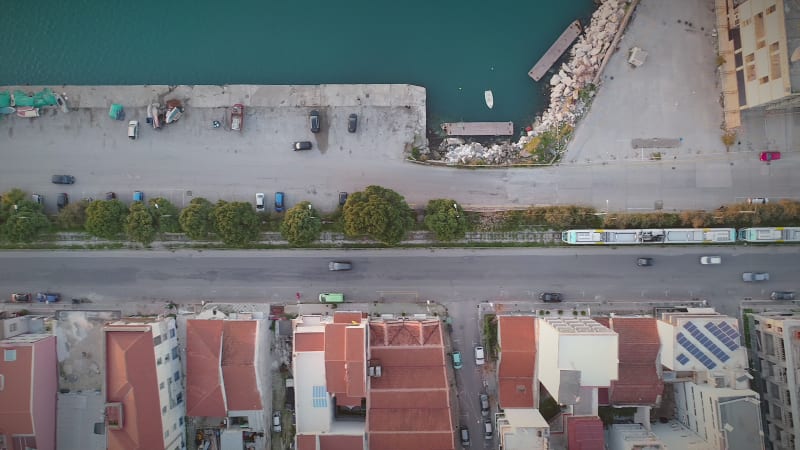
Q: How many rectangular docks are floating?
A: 2